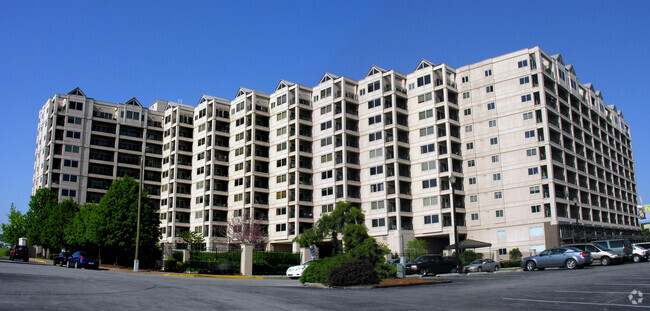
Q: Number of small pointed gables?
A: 15